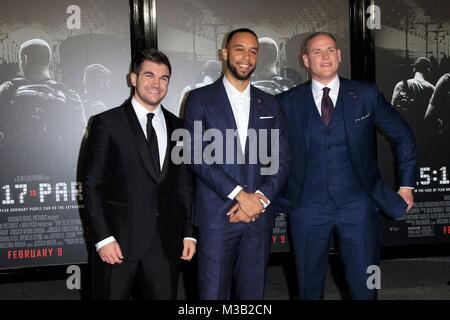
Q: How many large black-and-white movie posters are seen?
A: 3